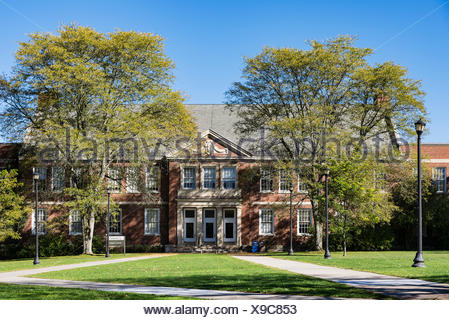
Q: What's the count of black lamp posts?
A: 5